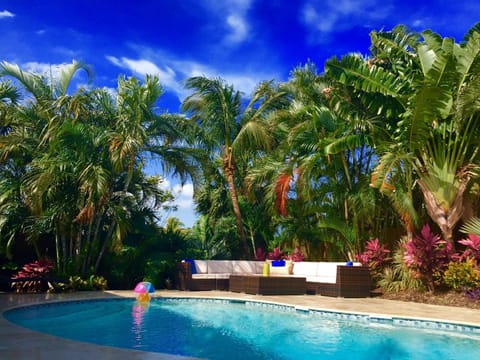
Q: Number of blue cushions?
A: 3